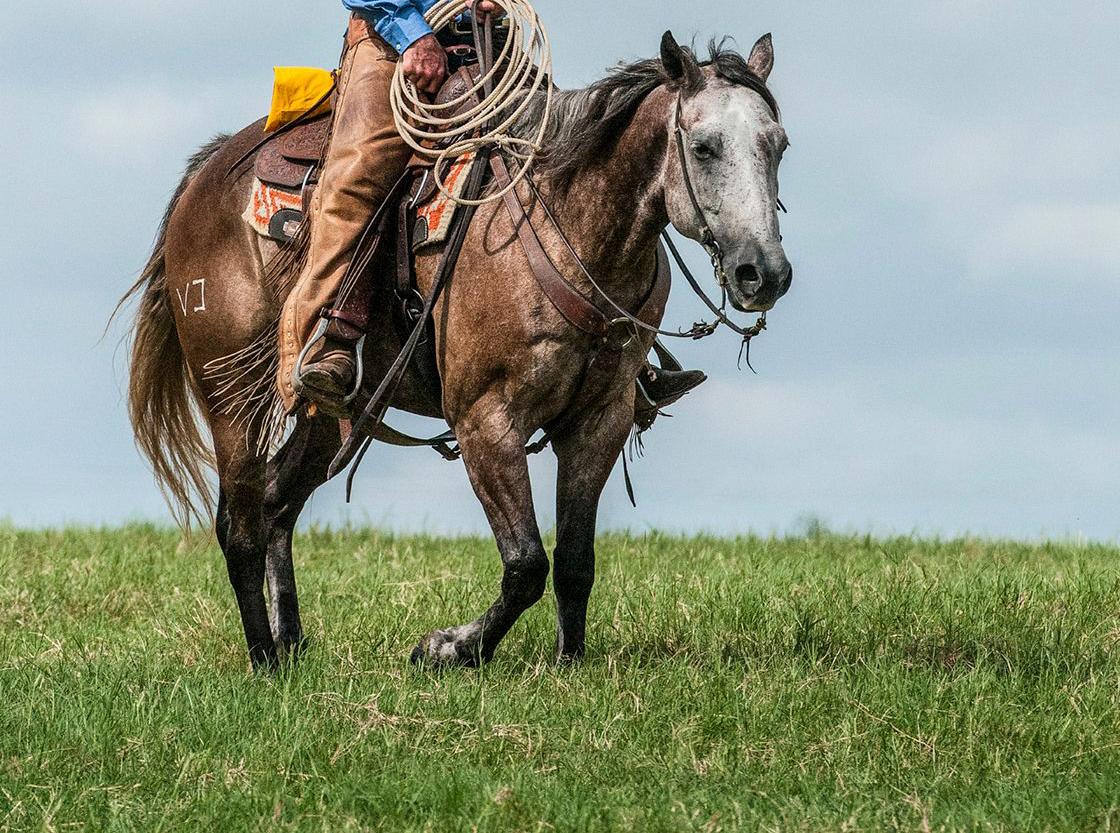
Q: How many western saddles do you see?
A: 1